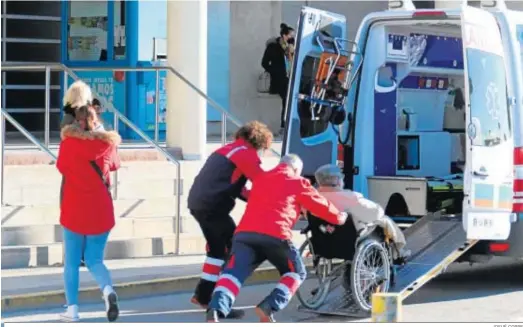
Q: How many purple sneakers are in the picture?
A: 0